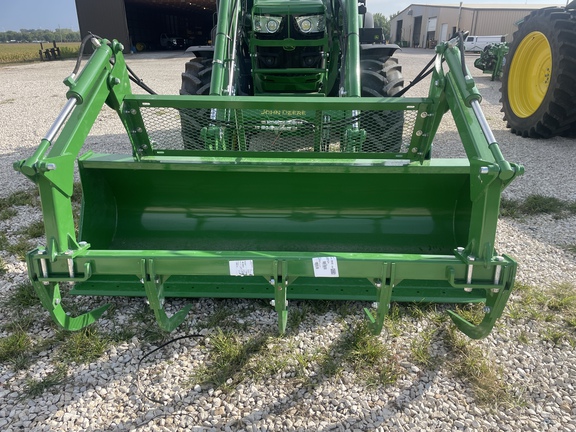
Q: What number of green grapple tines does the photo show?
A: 5